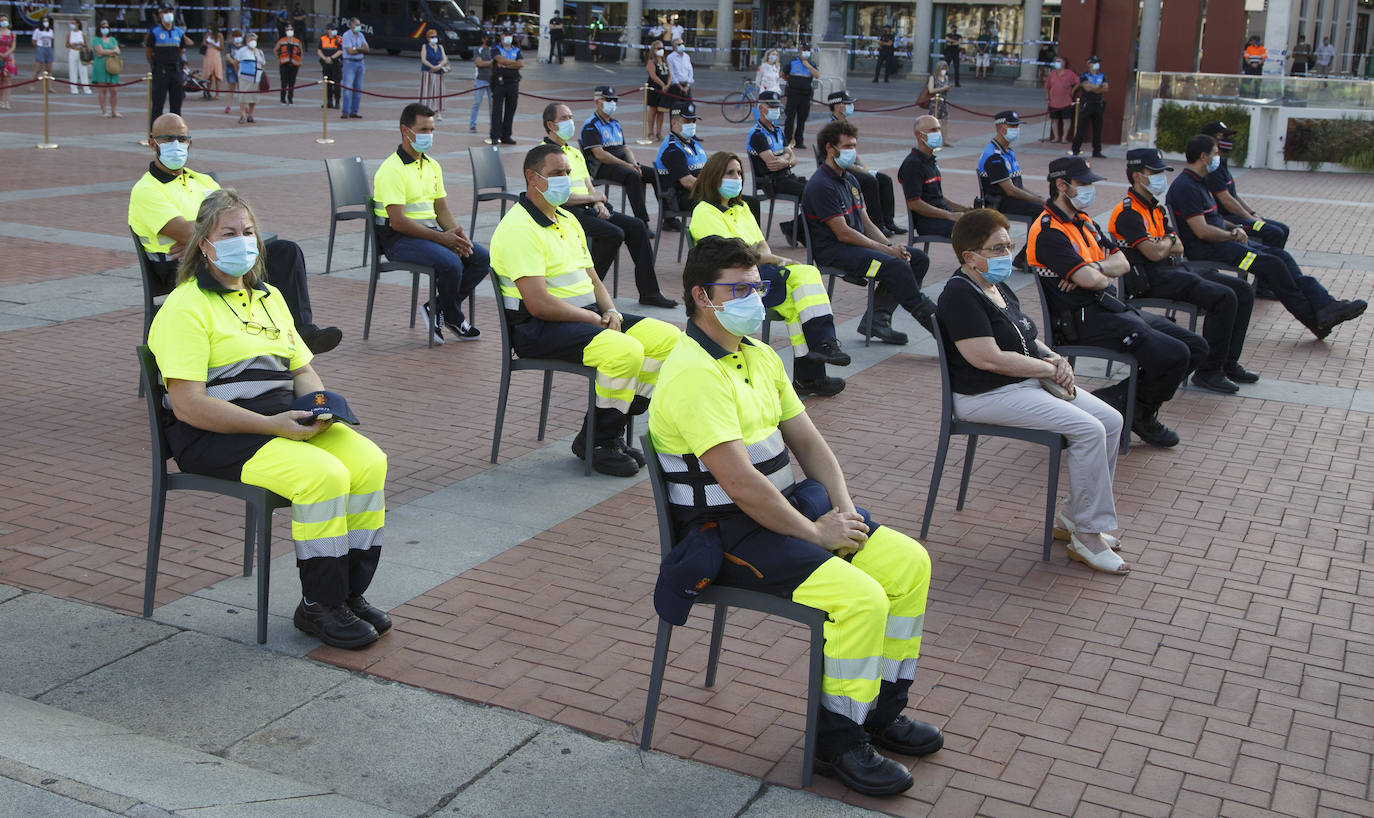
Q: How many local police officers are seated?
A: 5